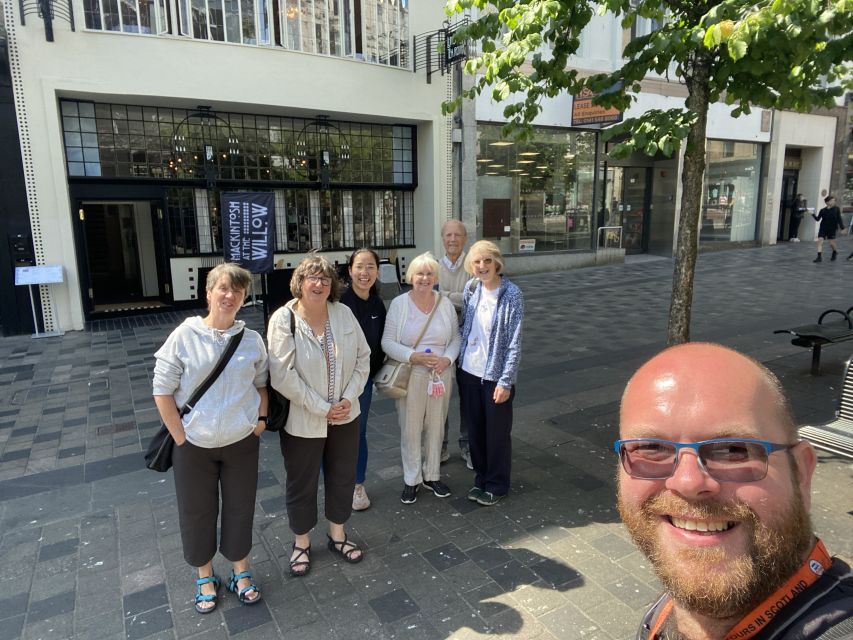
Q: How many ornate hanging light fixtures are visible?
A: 2